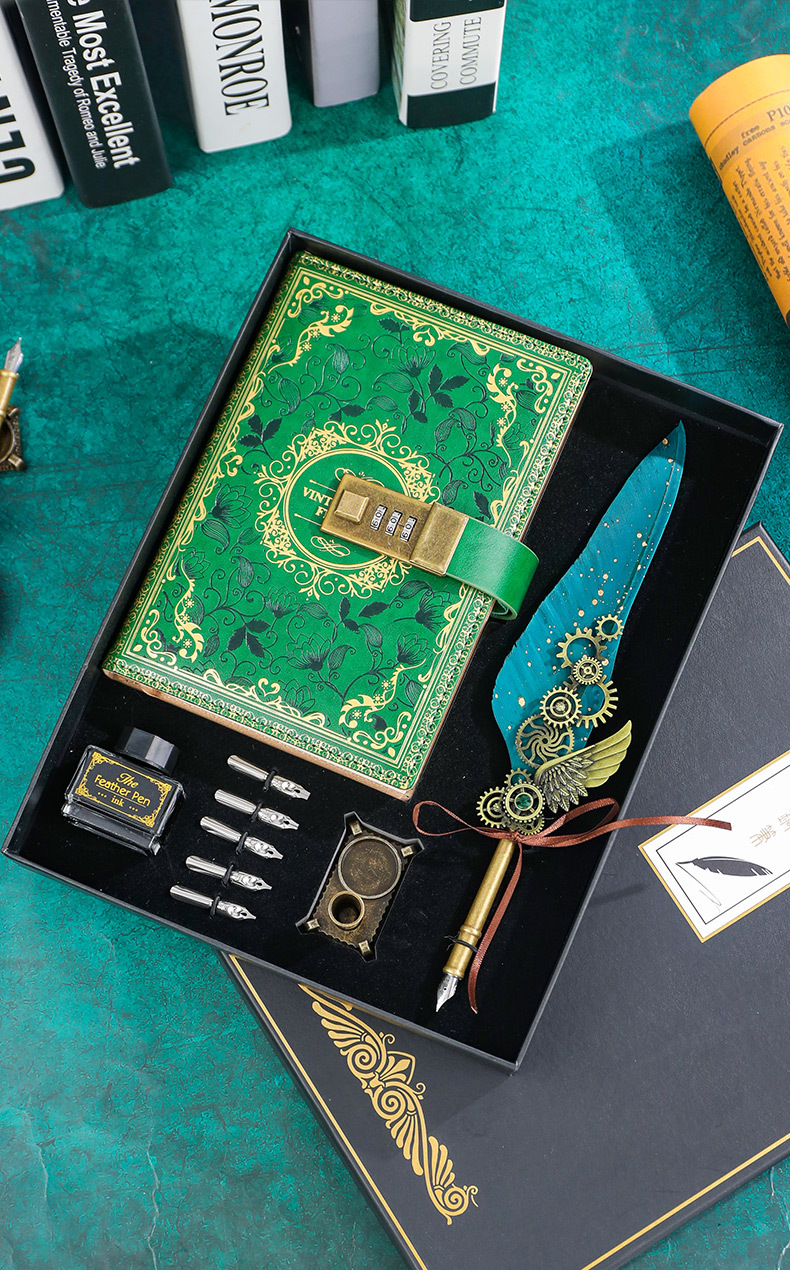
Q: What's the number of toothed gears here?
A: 10